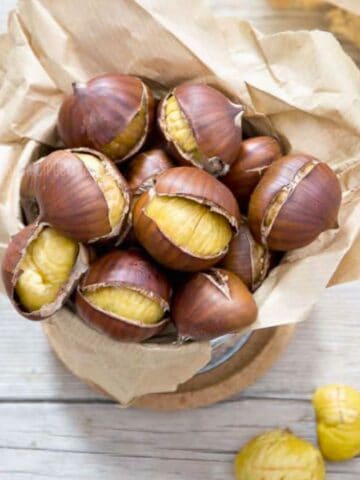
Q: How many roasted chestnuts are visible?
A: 13